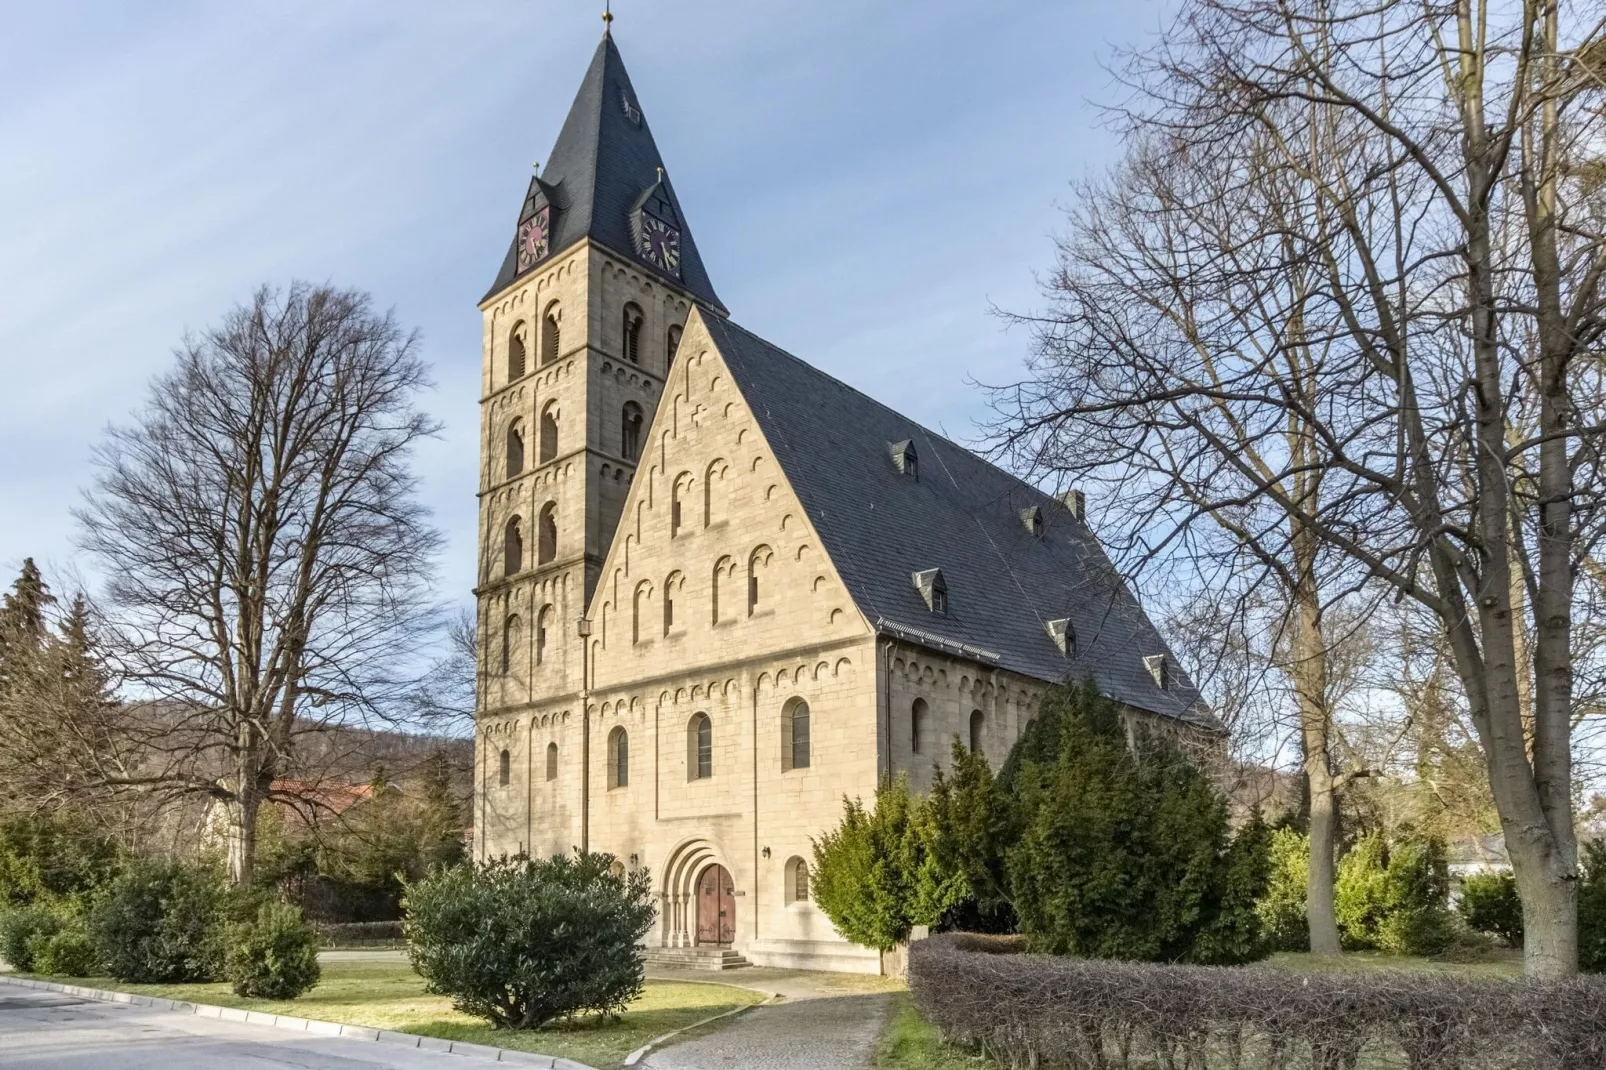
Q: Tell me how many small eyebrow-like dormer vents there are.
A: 5